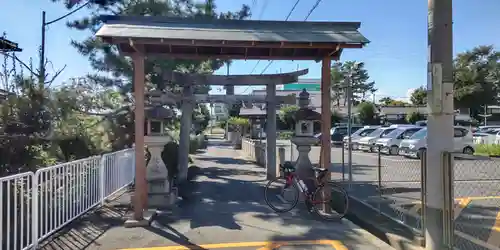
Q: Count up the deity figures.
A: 0